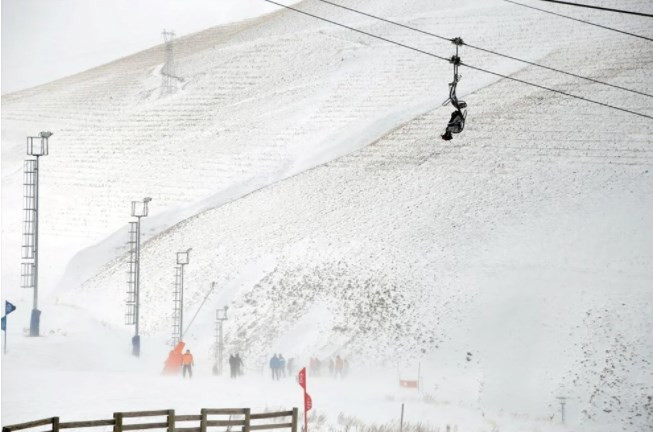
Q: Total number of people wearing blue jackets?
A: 2